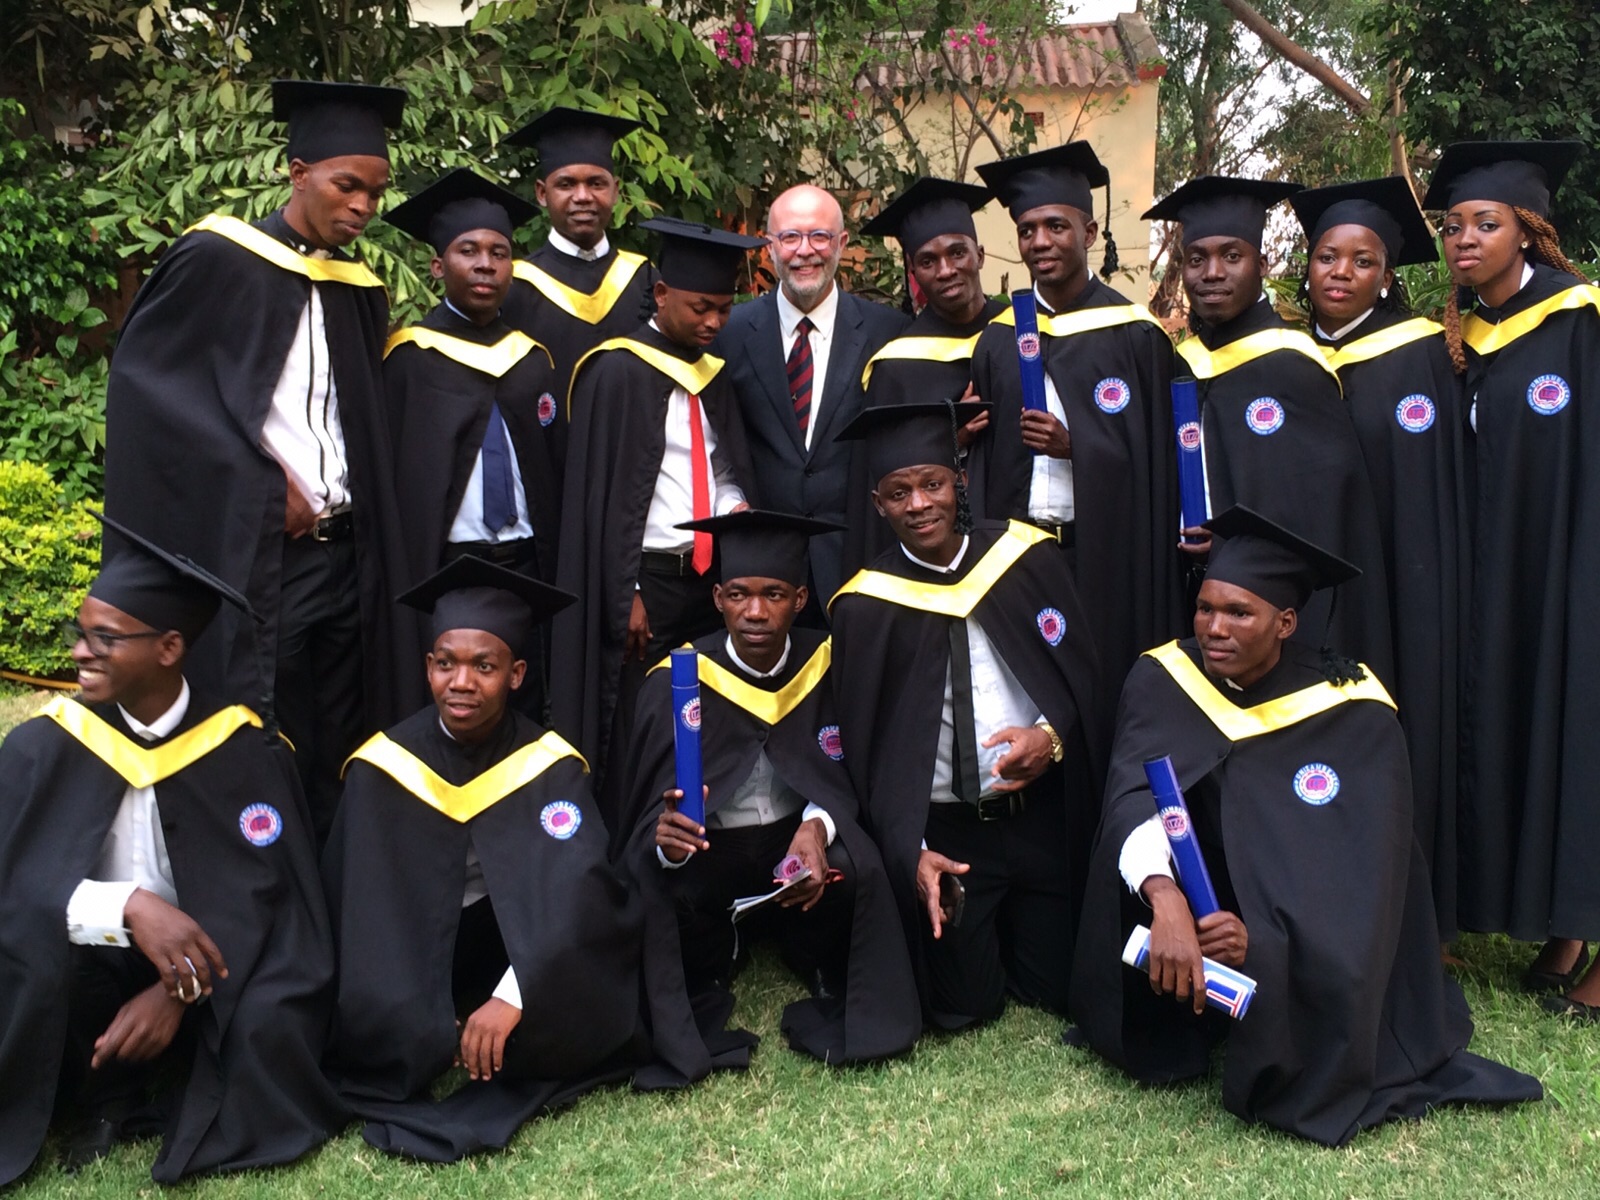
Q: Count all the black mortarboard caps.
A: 14